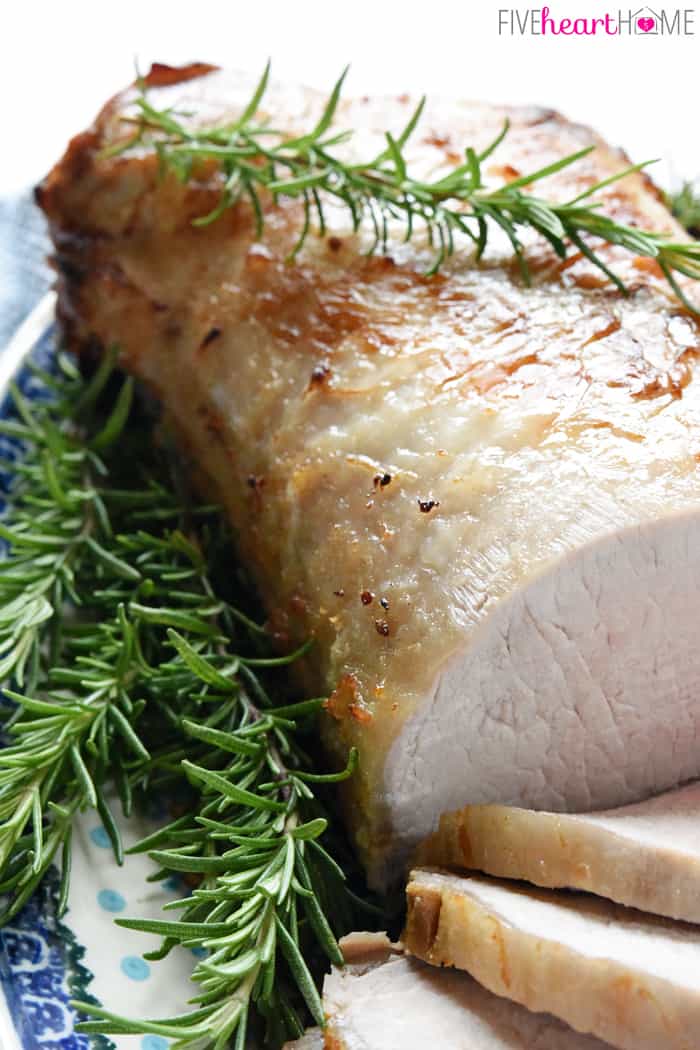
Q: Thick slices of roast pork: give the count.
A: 3